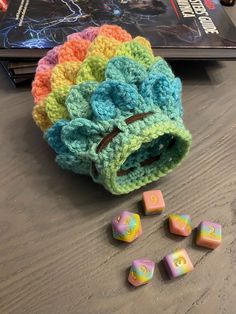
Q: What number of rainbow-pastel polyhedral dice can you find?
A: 6